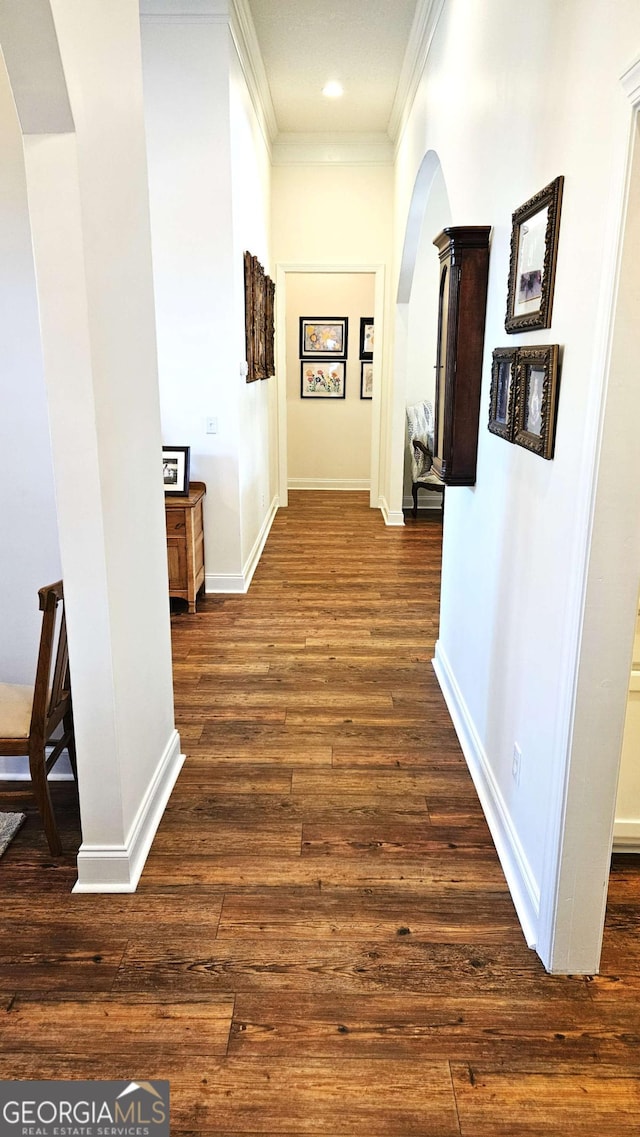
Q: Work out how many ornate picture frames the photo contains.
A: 3